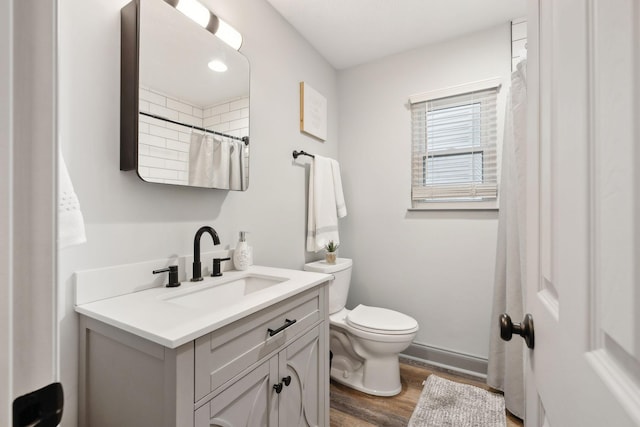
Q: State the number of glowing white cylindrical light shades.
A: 2